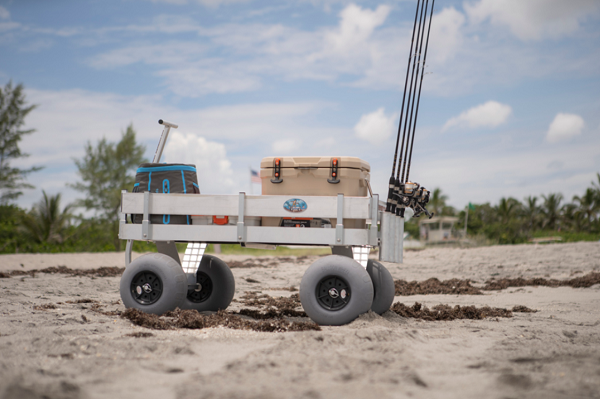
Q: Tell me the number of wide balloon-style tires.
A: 4